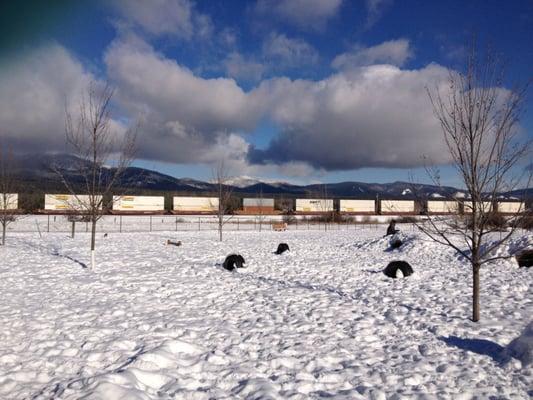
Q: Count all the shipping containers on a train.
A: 11